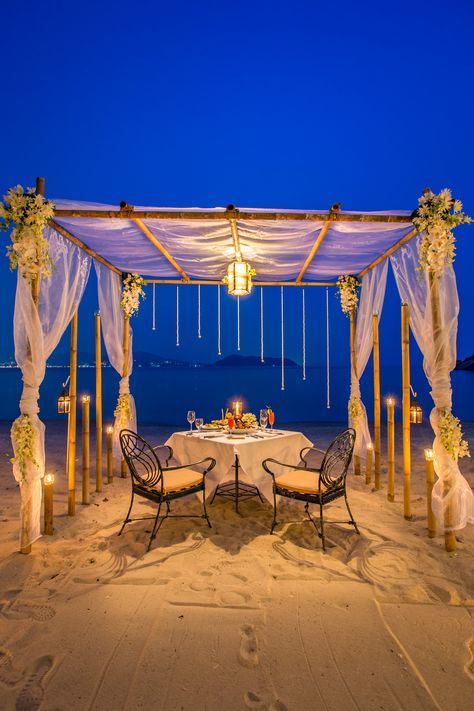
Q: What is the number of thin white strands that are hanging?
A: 9